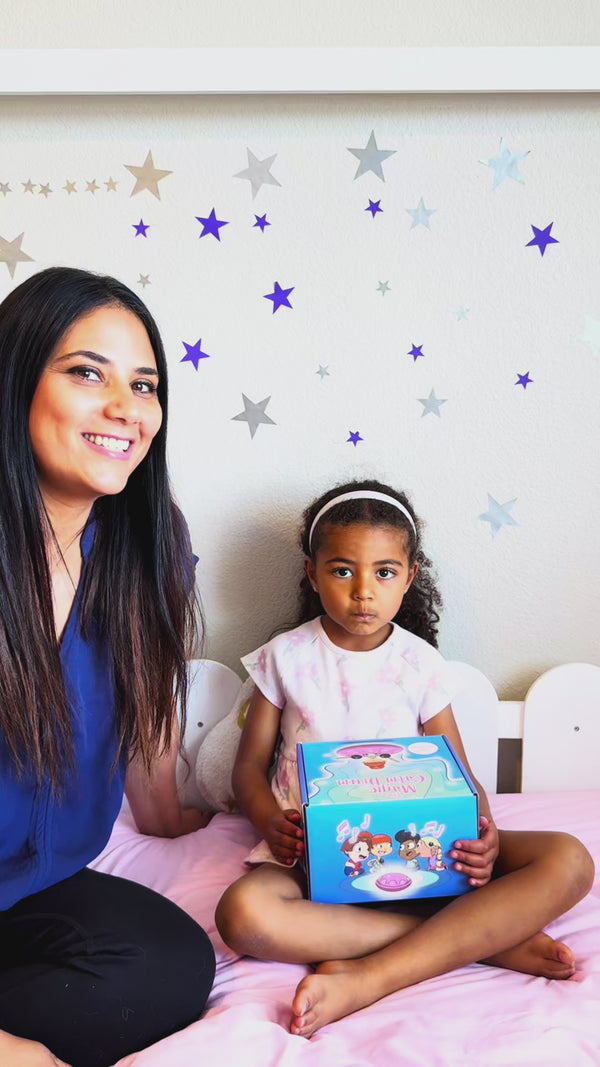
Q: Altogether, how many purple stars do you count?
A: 10